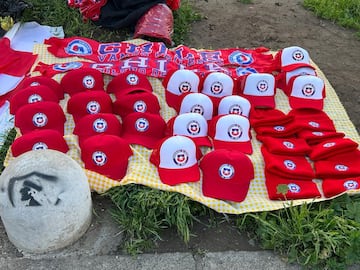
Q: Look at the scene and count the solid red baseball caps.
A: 12